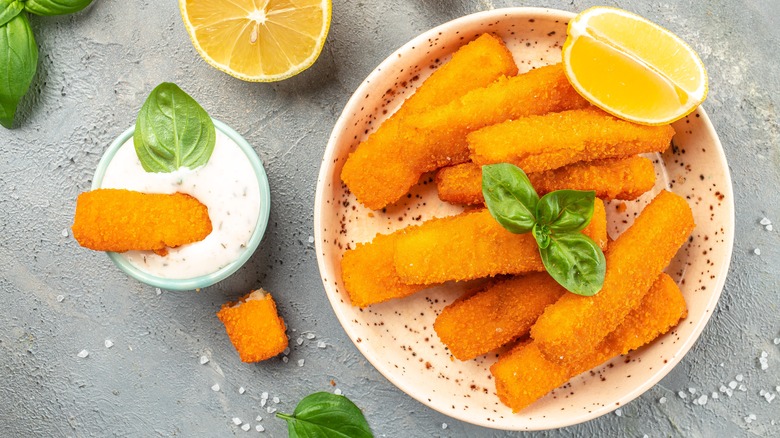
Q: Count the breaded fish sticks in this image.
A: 11